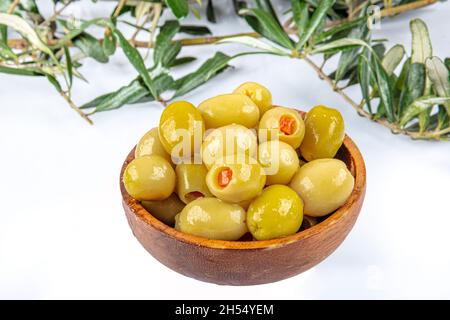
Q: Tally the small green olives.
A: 15